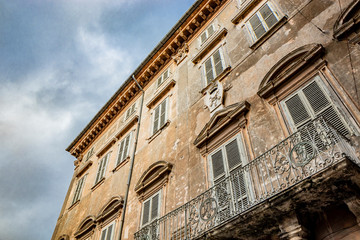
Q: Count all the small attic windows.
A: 5